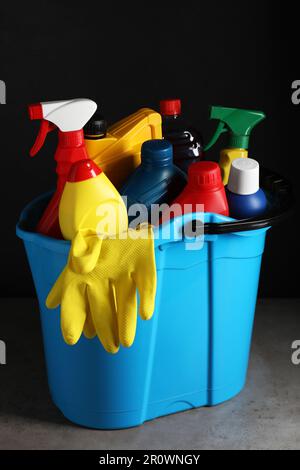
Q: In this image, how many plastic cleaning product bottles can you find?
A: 8